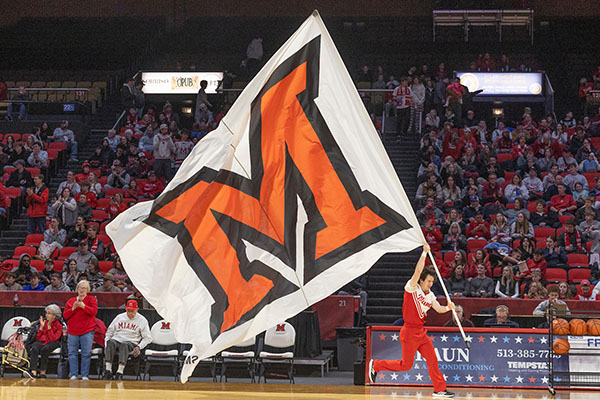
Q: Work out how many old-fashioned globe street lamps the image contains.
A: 0